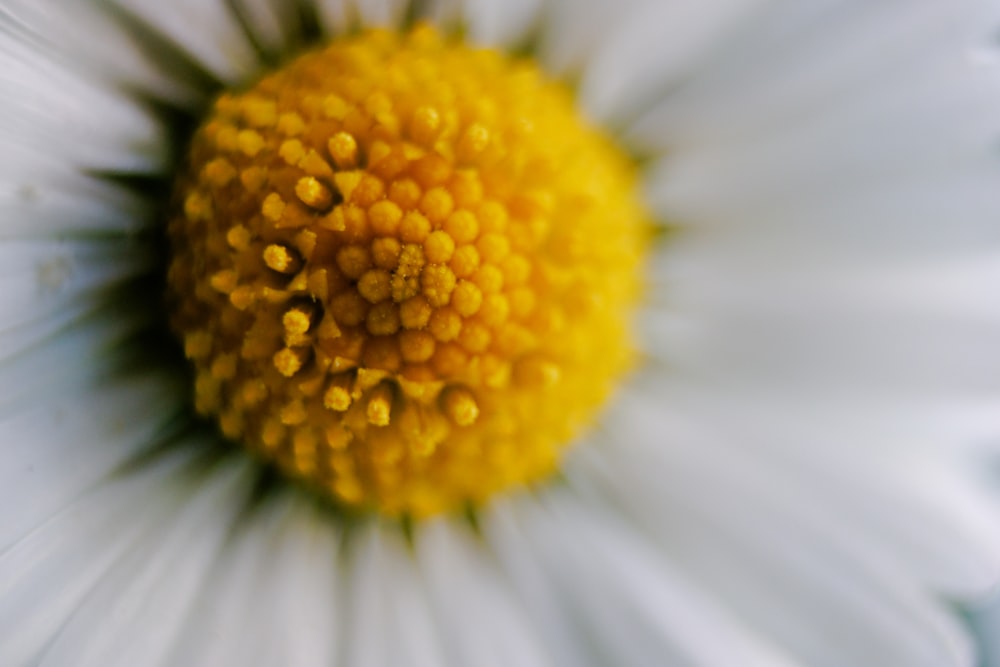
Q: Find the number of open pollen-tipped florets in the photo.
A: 8